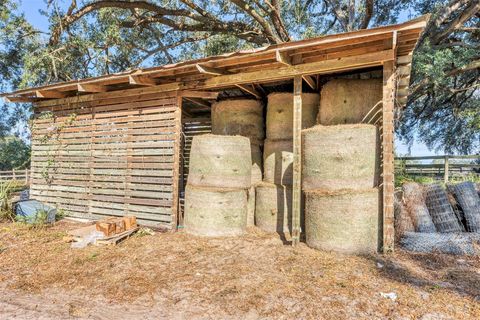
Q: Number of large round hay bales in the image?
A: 11